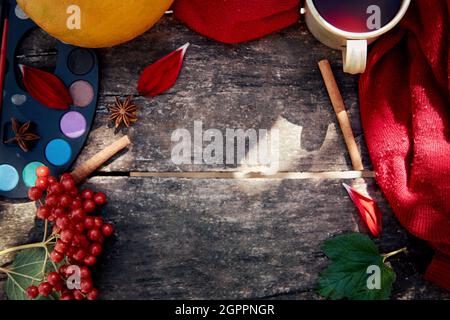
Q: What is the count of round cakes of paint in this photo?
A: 7